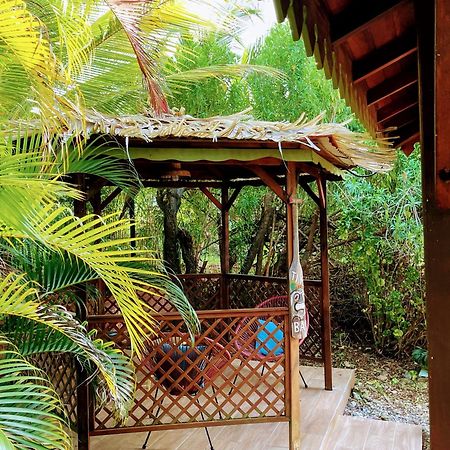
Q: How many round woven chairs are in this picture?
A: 2